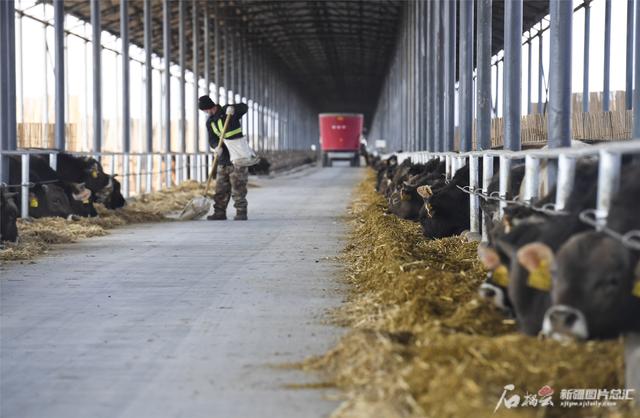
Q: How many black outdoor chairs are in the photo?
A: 0